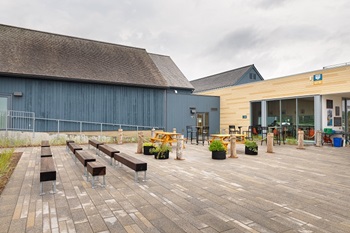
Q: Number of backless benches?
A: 10